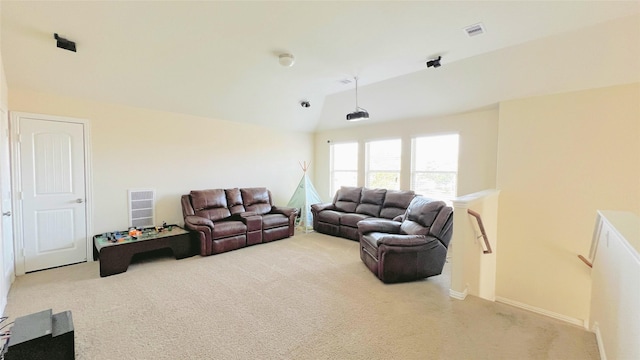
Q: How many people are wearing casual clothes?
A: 0